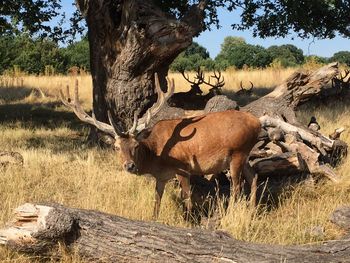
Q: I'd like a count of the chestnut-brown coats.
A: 1